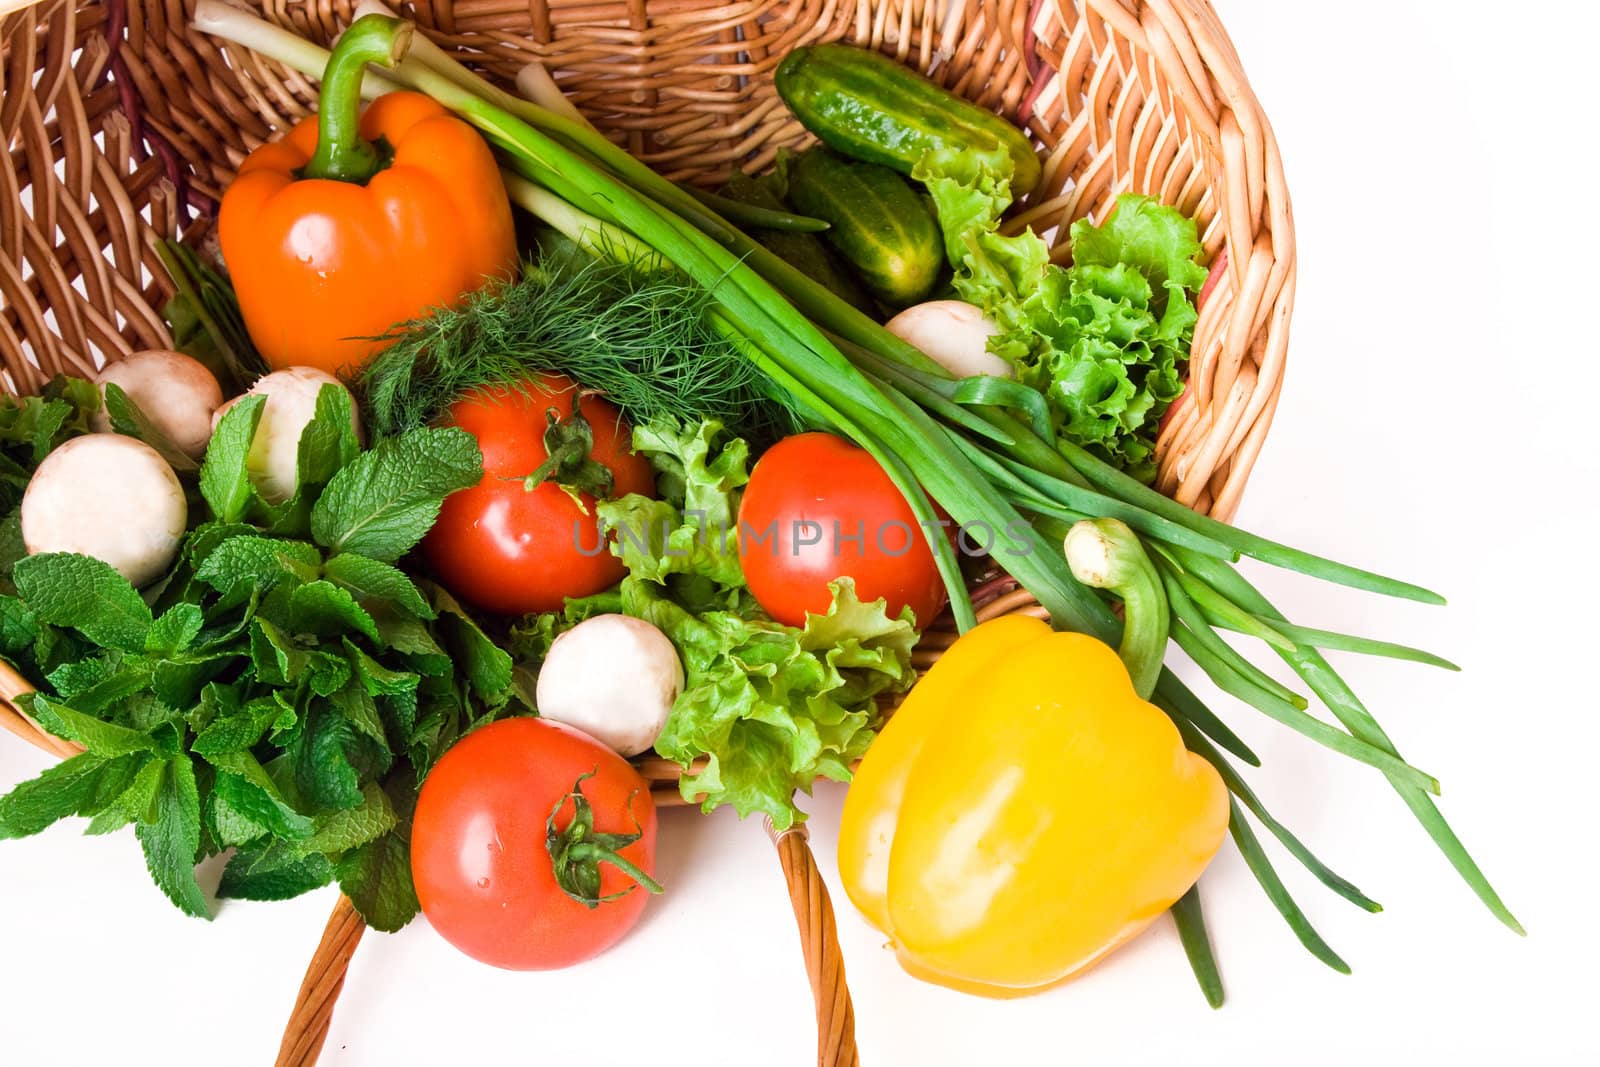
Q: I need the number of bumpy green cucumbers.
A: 2